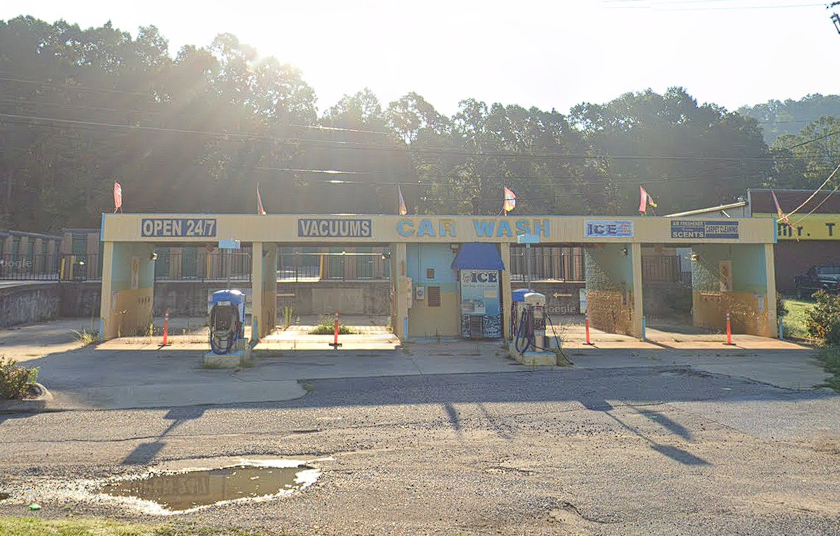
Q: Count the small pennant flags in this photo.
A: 6